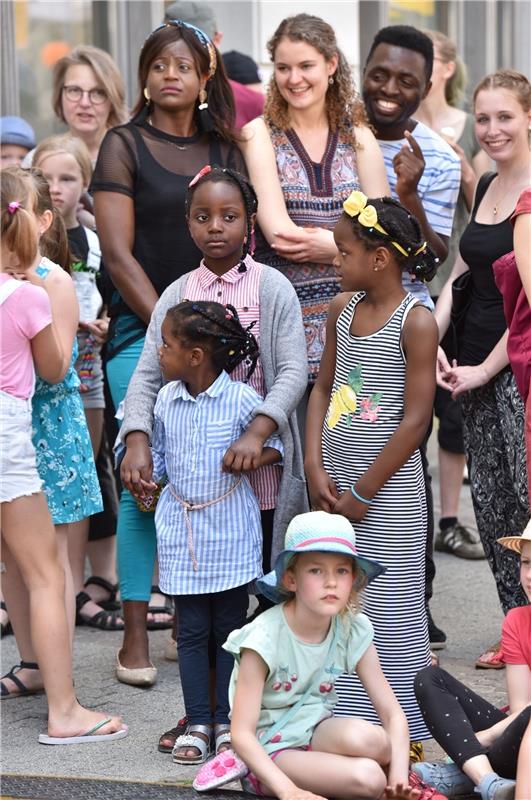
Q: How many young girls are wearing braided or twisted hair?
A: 3